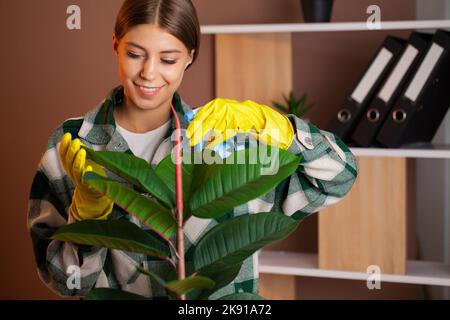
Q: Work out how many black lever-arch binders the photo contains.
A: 3